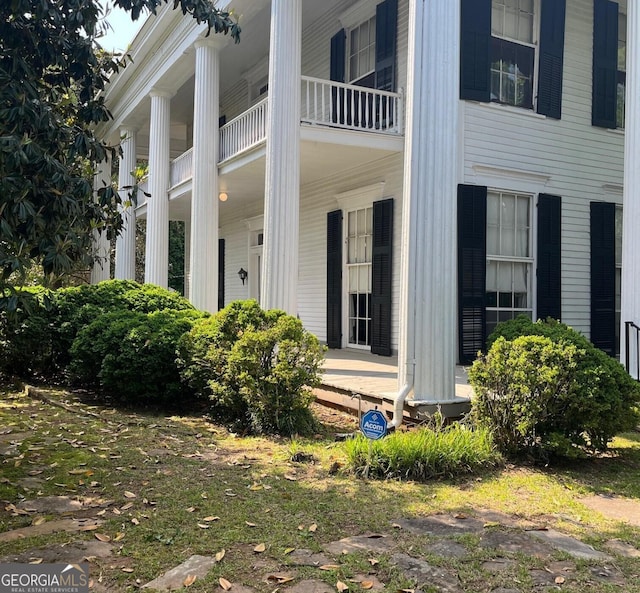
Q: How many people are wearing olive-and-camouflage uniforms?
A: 0